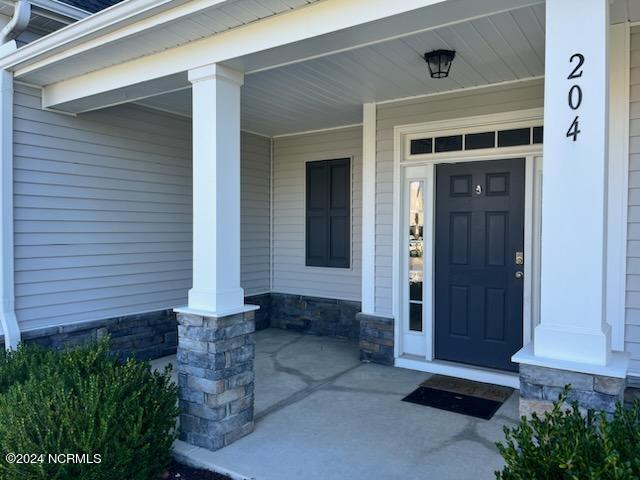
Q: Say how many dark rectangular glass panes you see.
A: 5